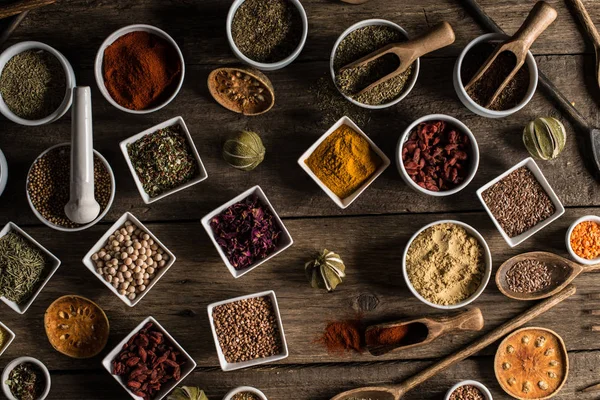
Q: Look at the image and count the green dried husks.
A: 4